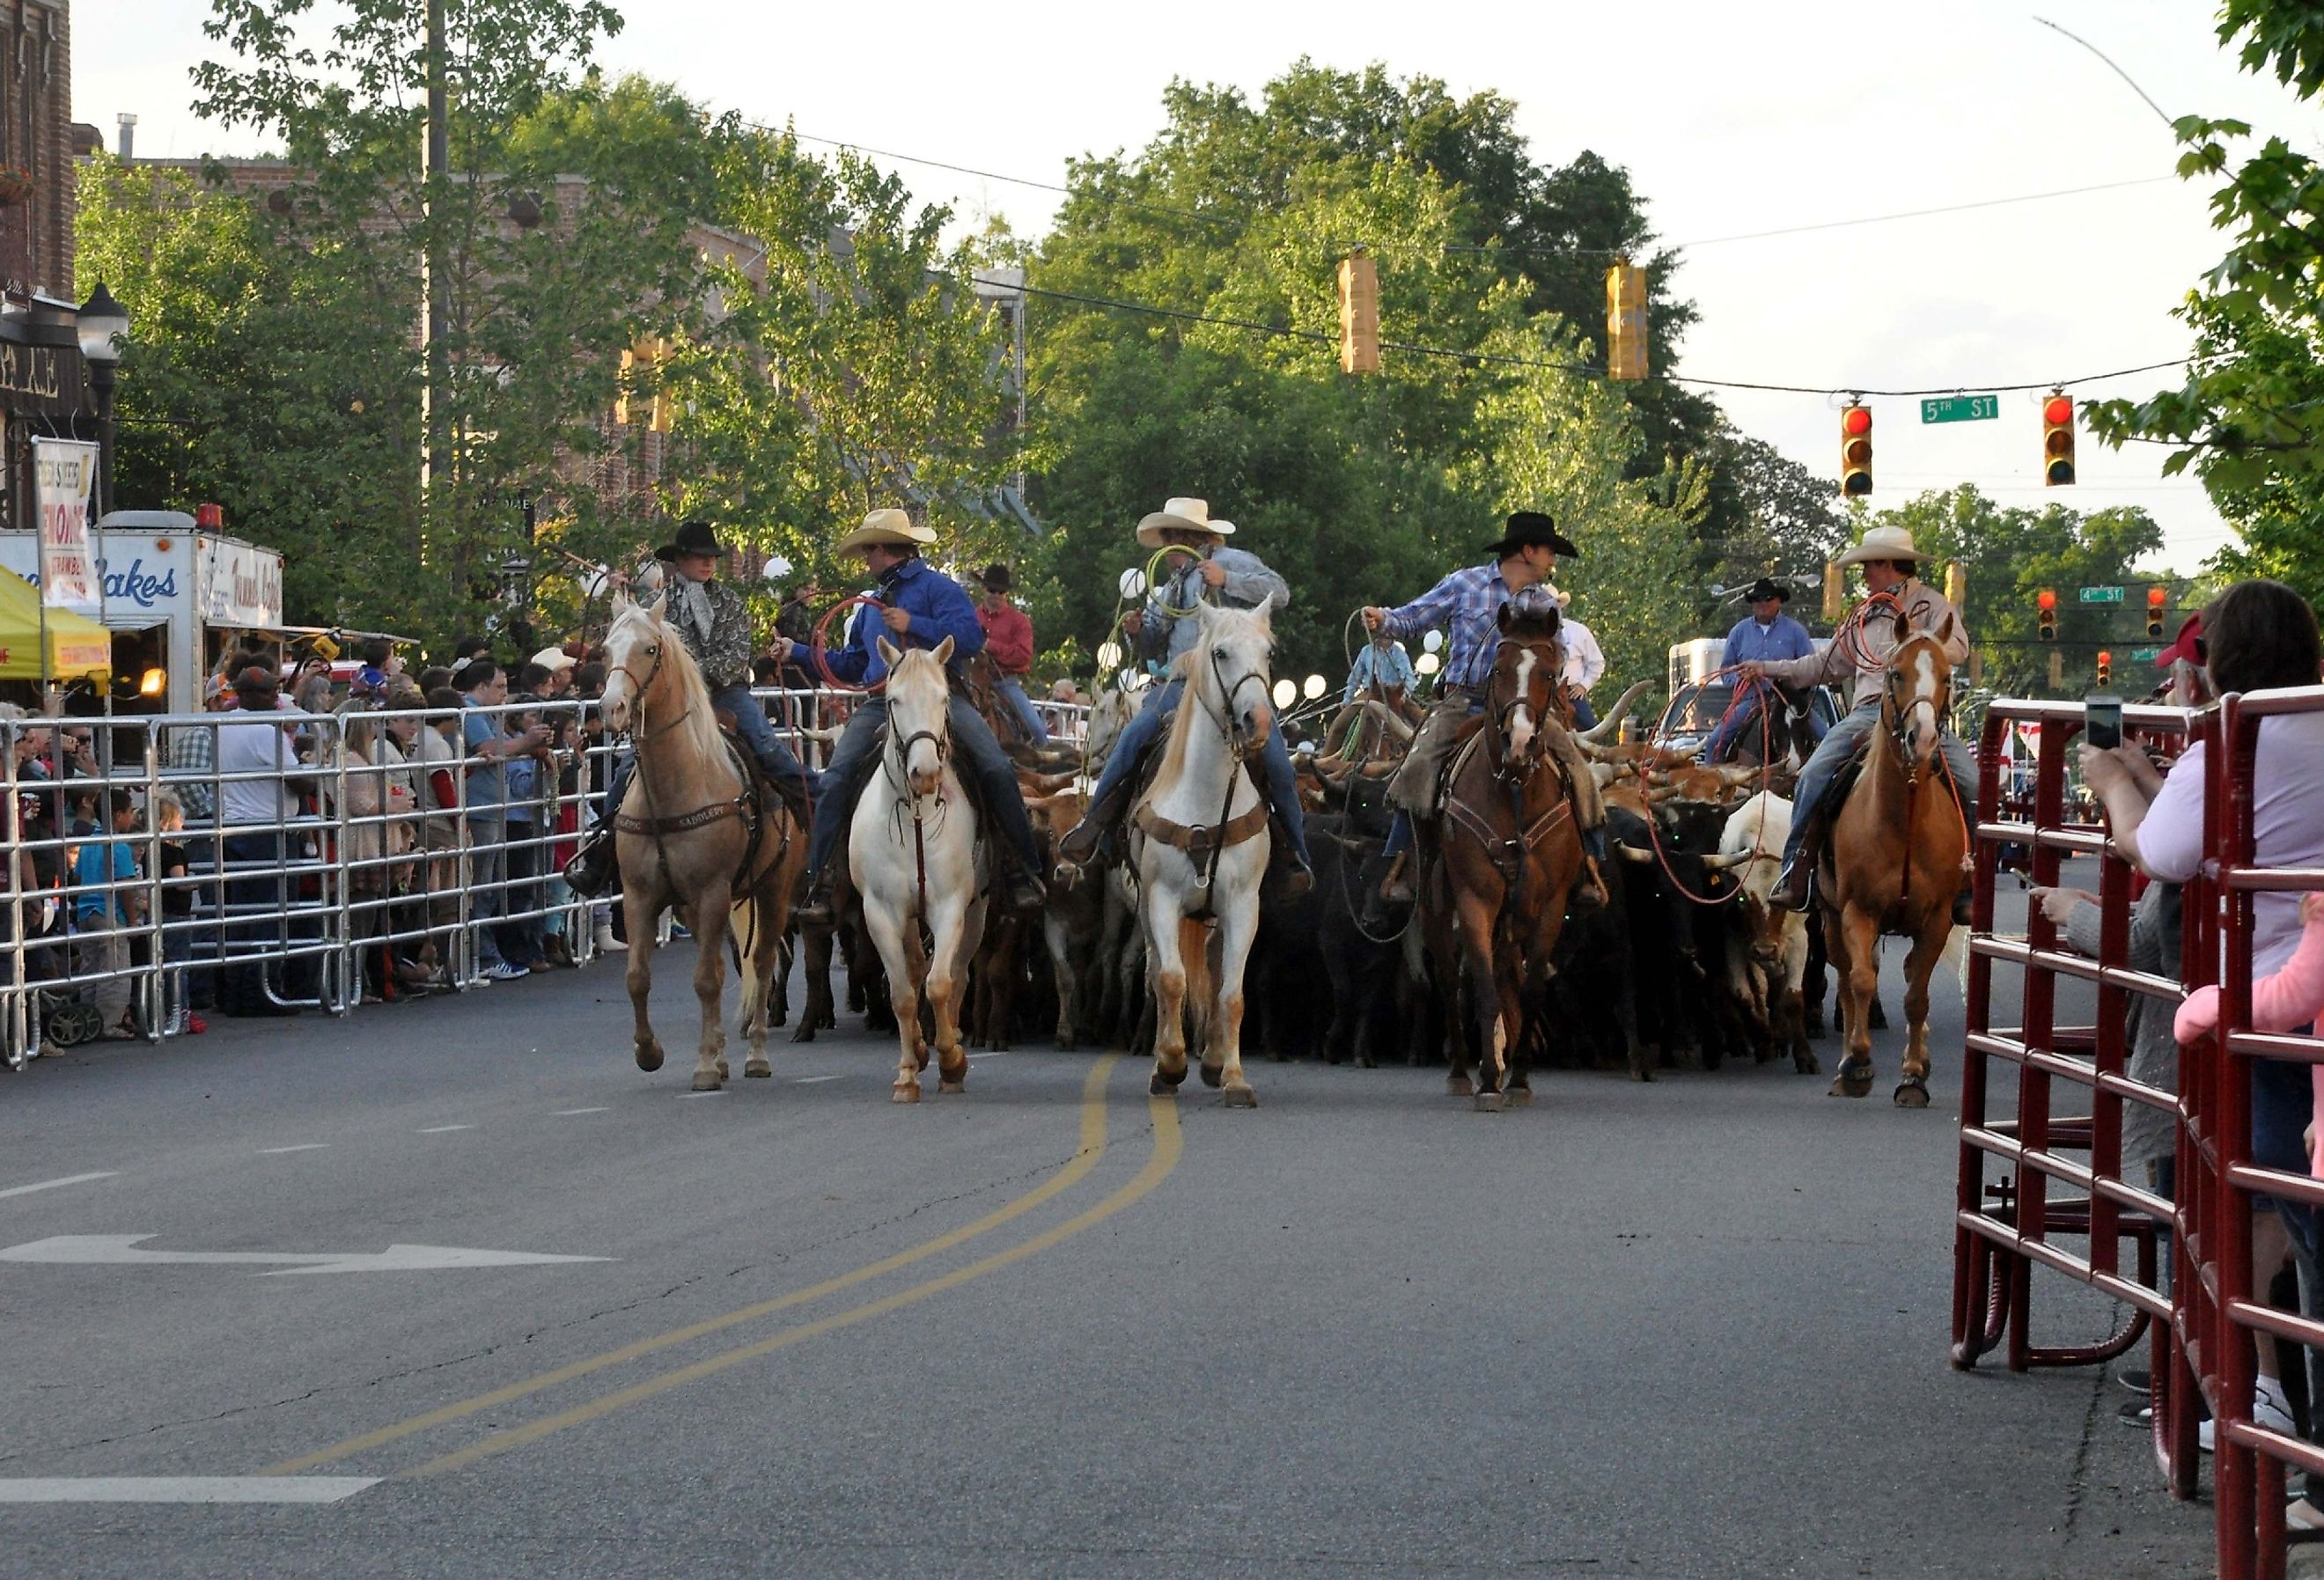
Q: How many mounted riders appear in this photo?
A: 9